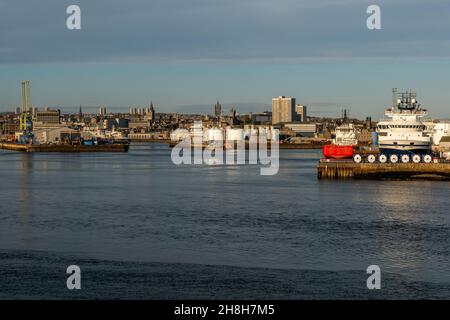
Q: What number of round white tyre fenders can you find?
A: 7